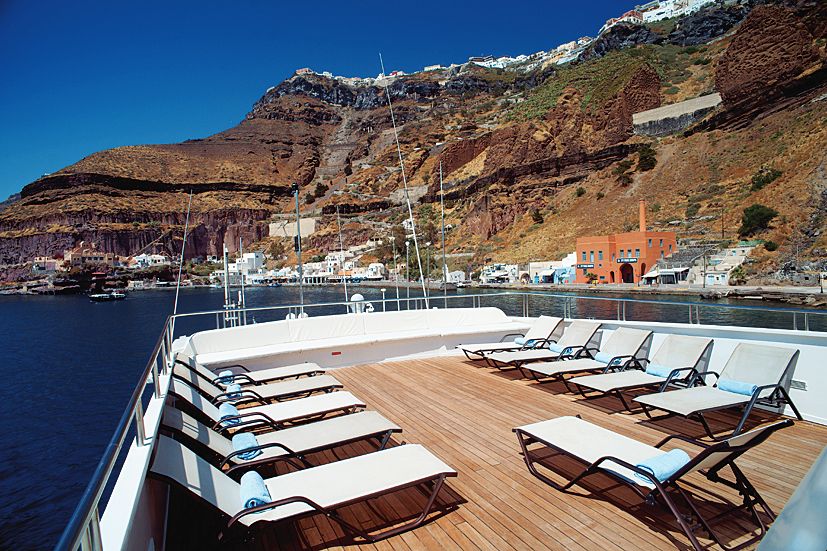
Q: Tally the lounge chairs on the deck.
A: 11